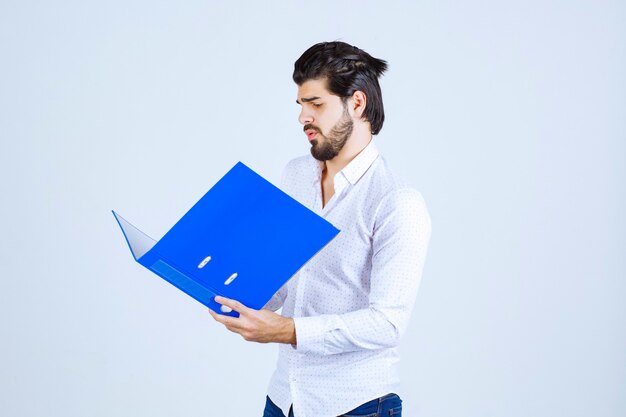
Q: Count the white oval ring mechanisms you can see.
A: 2